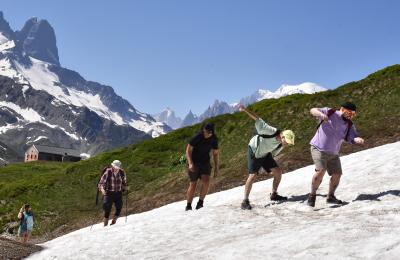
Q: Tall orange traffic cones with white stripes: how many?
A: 0